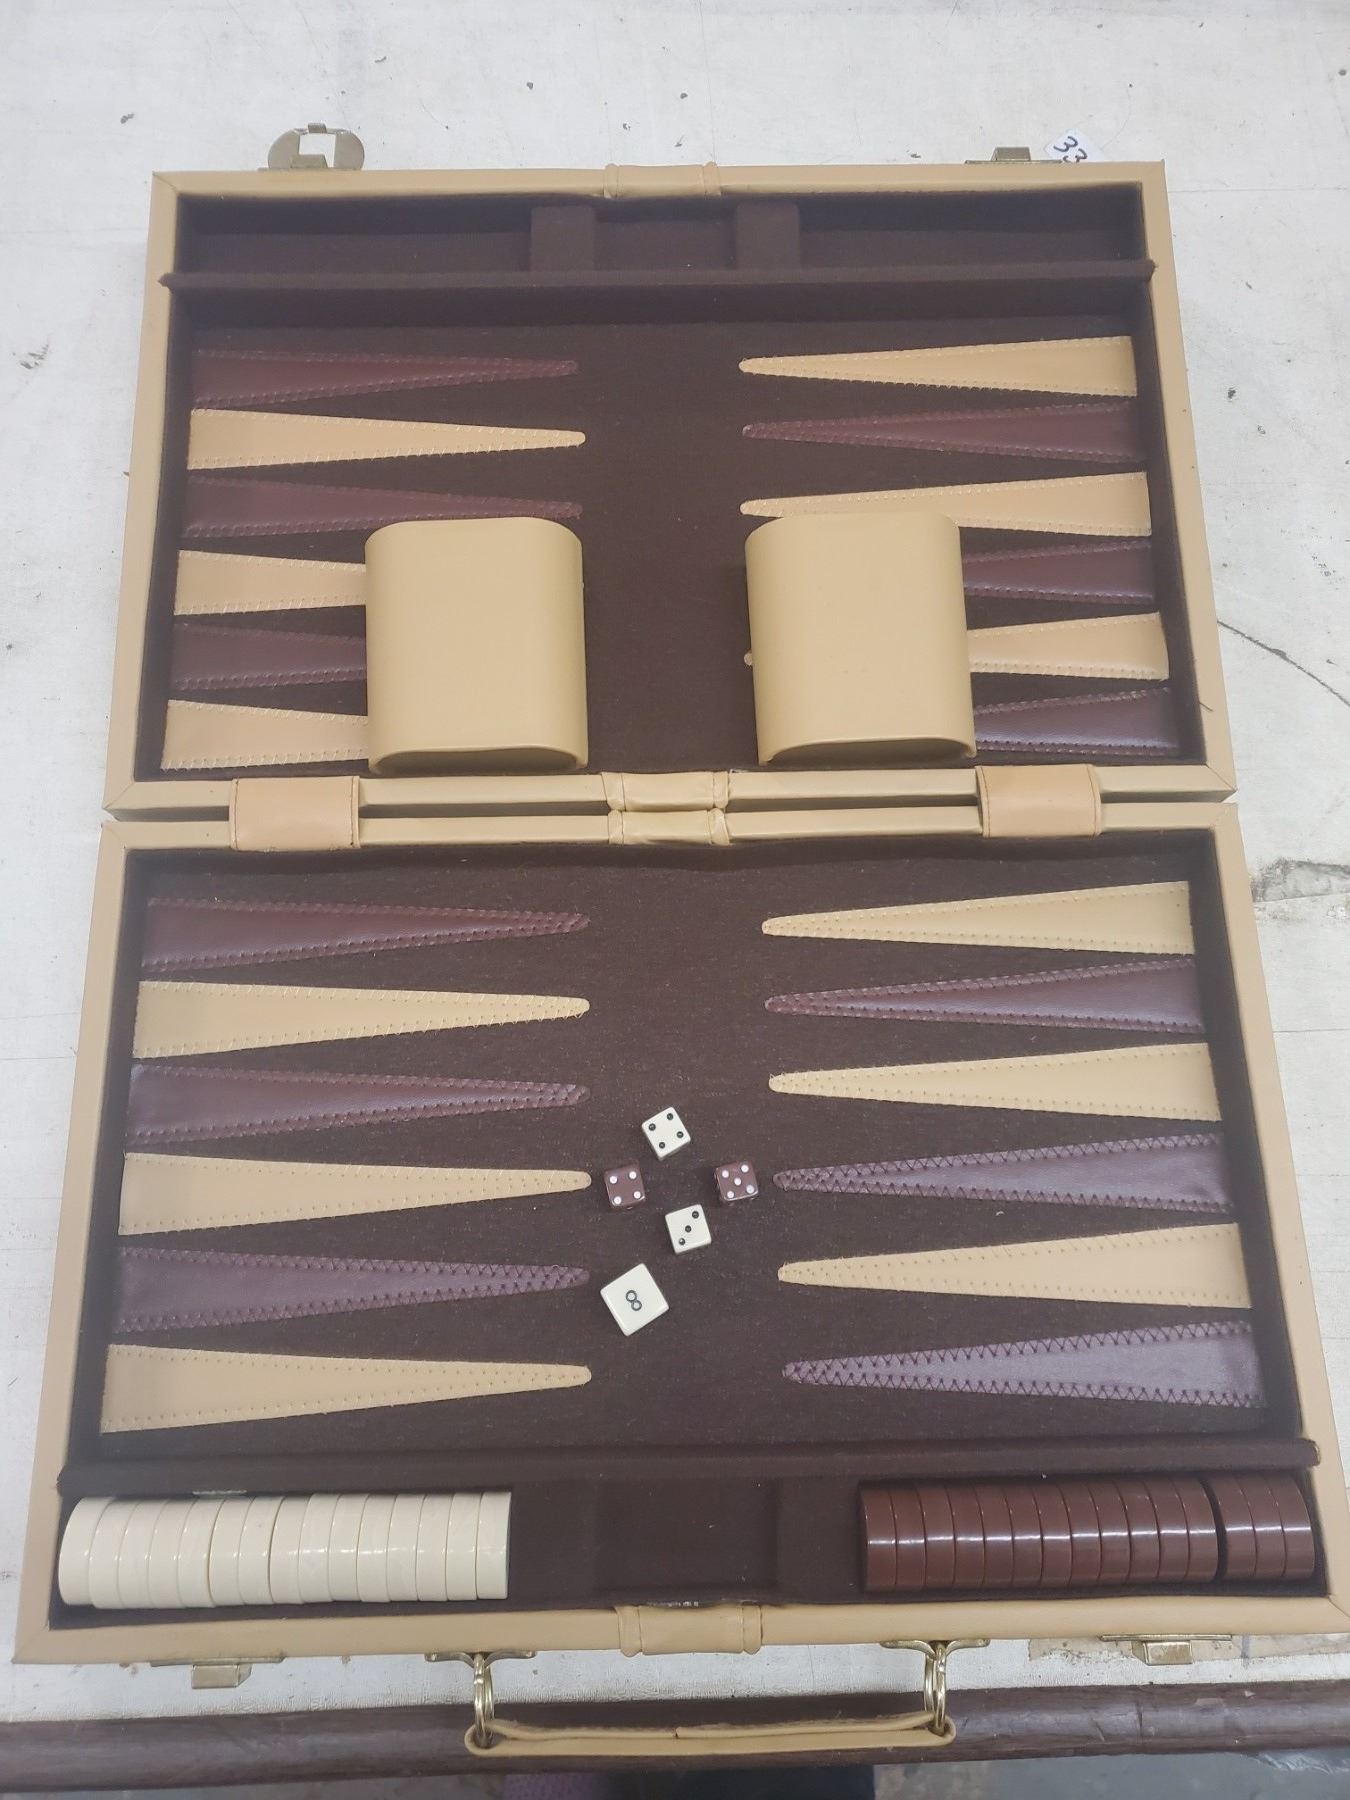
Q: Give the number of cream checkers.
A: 15